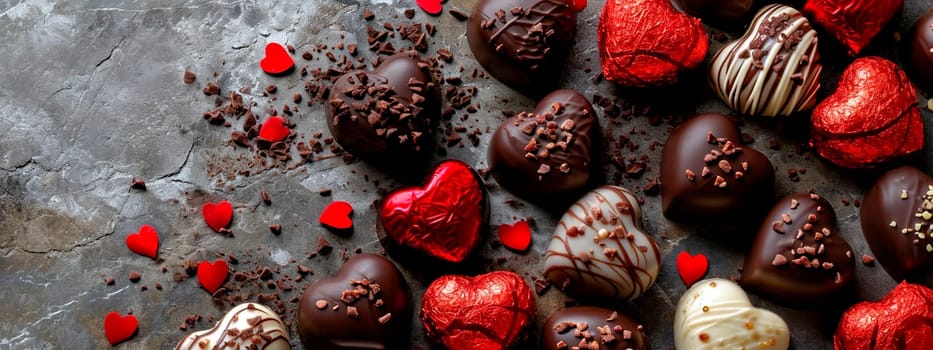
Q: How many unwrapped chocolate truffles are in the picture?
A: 14